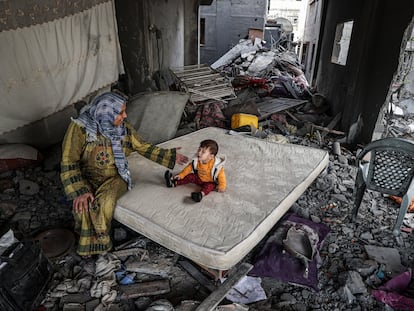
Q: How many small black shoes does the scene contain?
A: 2